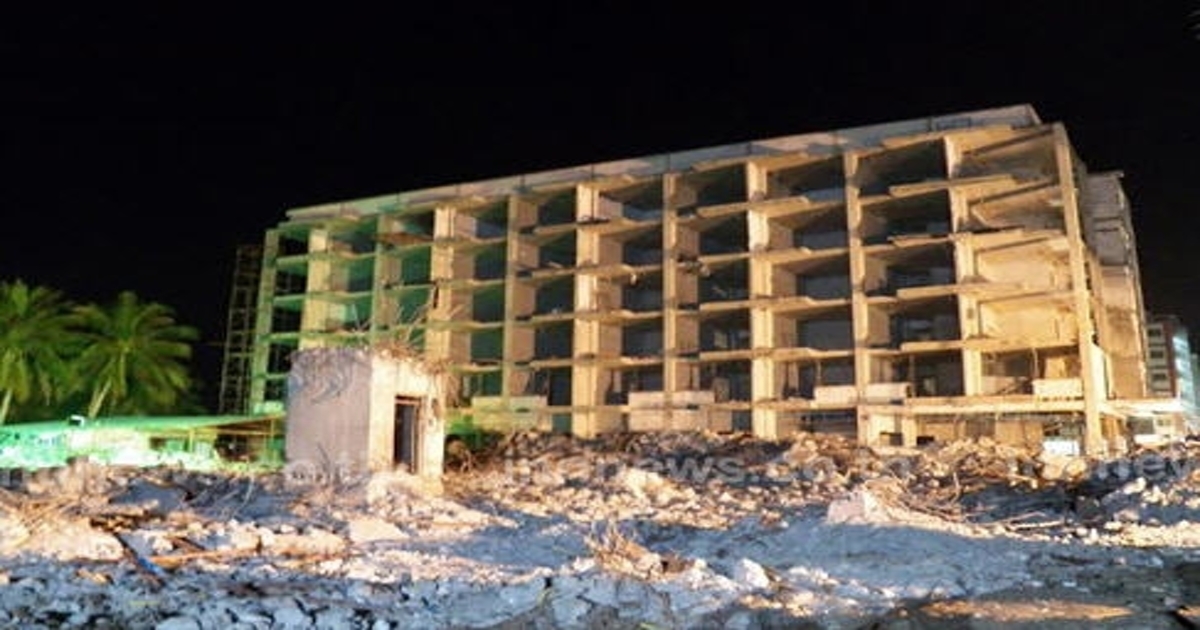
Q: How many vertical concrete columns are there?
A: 11